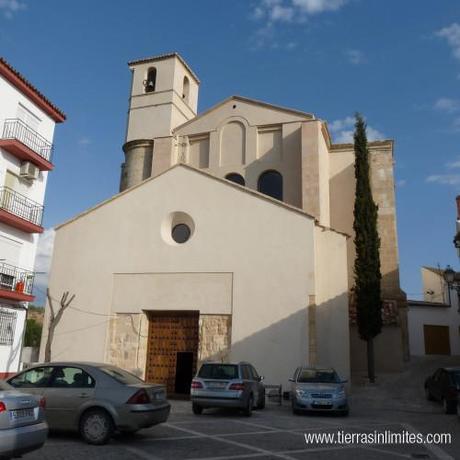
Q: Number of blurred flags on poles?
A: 0